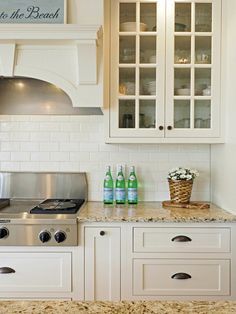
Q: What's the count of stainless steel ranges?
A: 1